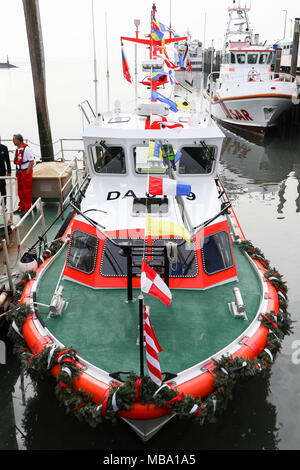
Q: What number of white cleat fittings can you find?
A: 2